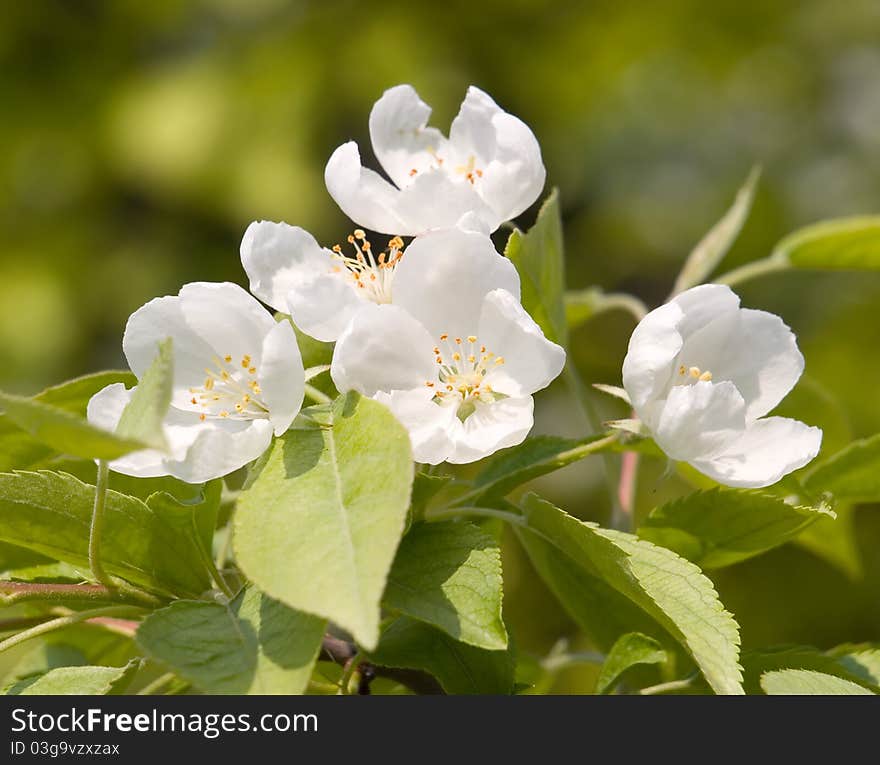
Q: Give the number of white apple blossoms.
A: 5